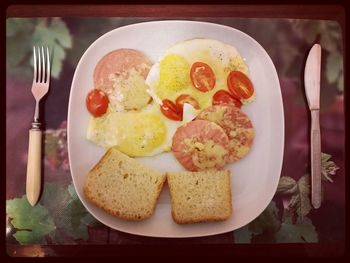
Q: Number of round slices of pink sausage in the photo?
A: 3